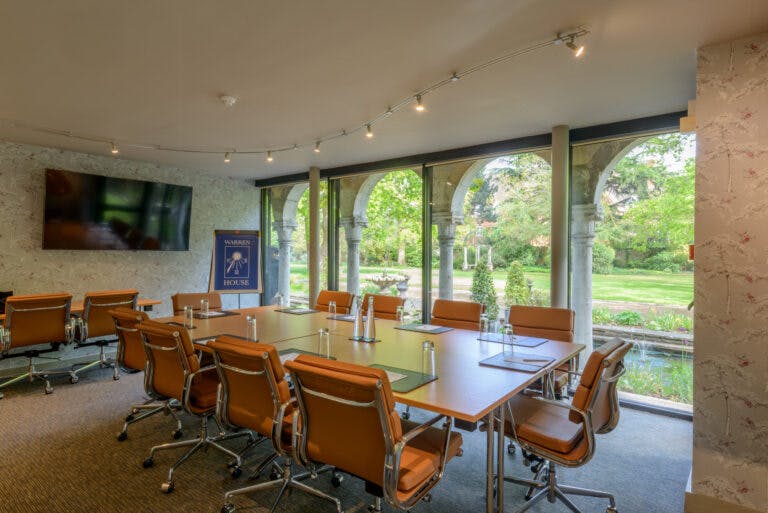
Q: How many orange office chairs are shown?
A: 12